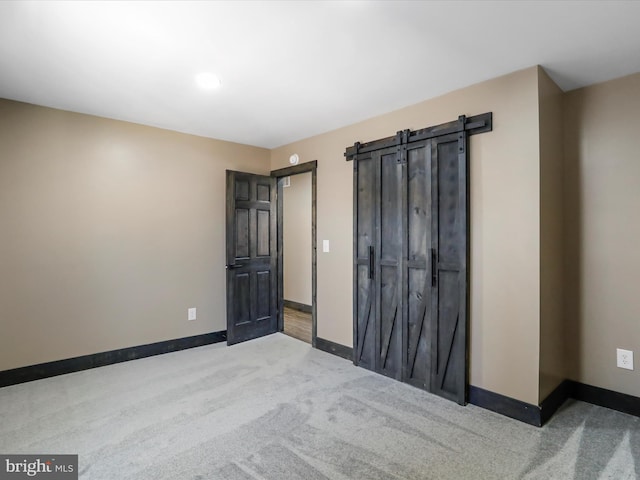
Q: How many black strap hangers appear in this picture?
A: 4